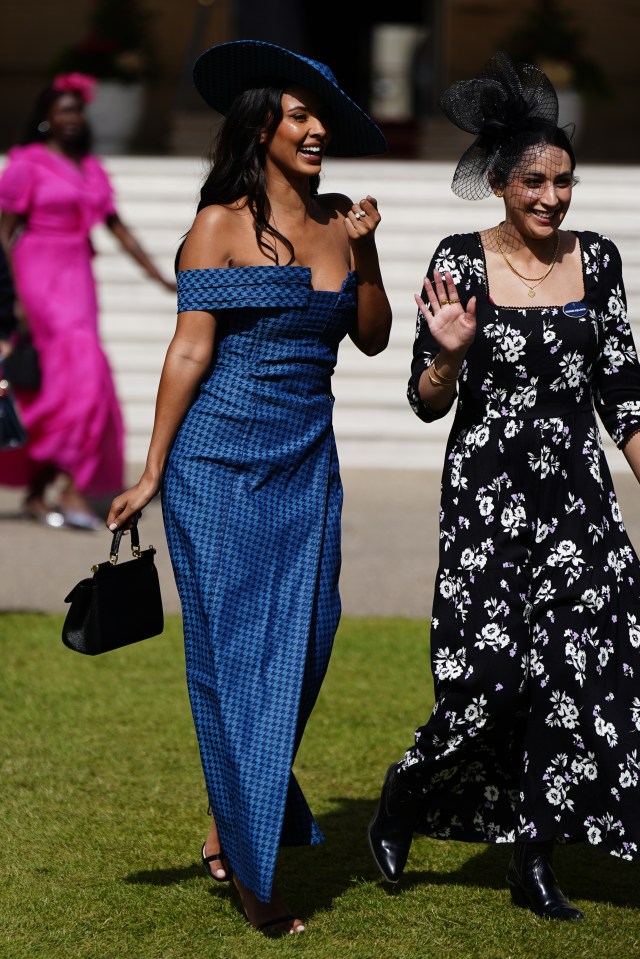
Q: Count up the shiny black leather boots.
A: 2